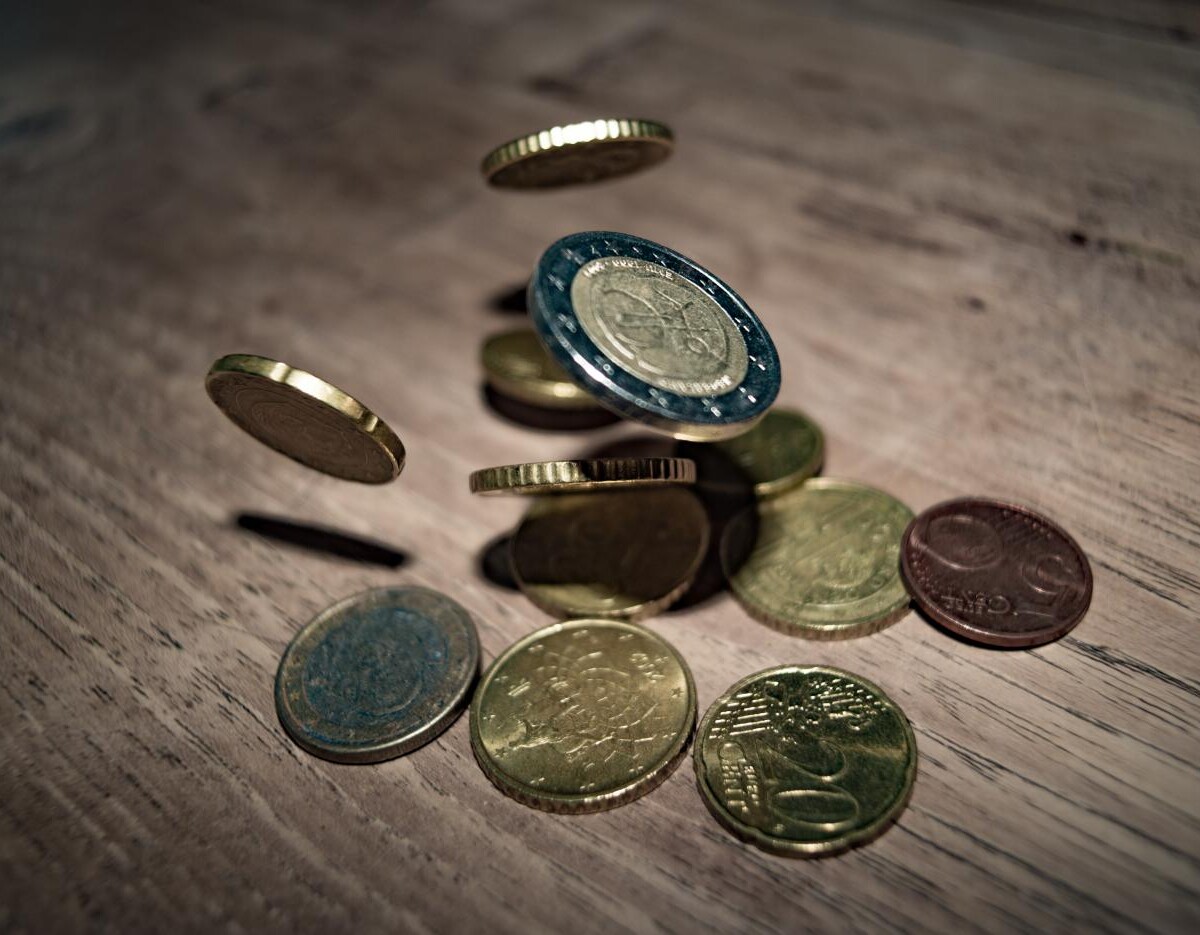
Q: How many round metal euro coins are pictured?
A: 12